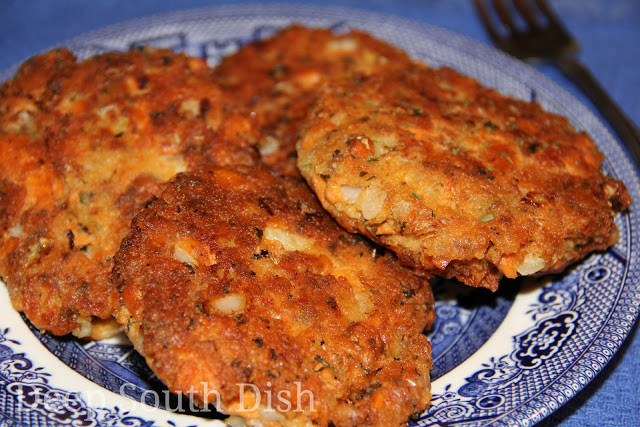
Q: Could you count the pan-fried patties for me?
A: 4